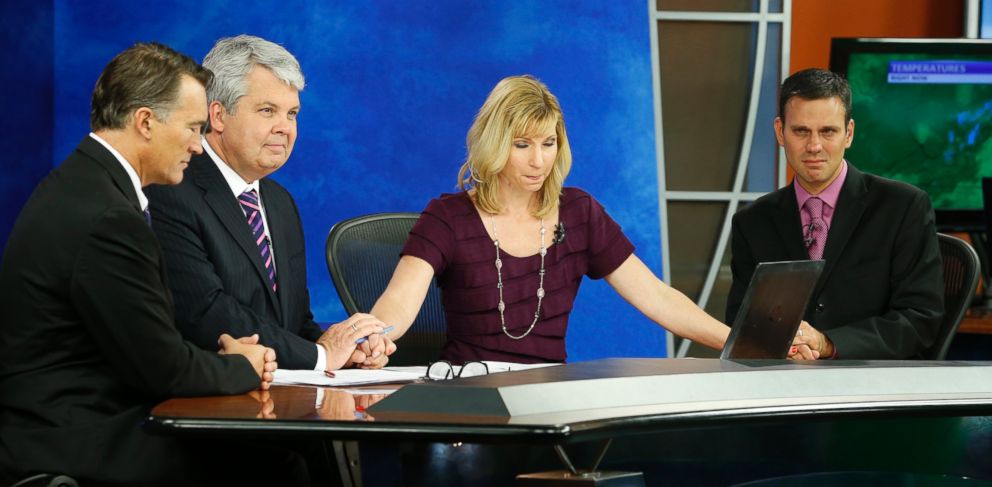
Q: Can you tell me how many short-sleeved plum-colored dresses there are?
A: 1